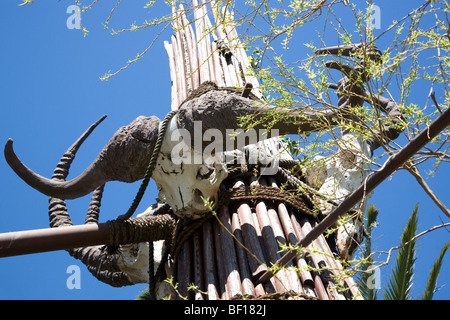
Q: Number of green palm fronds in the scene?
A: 3